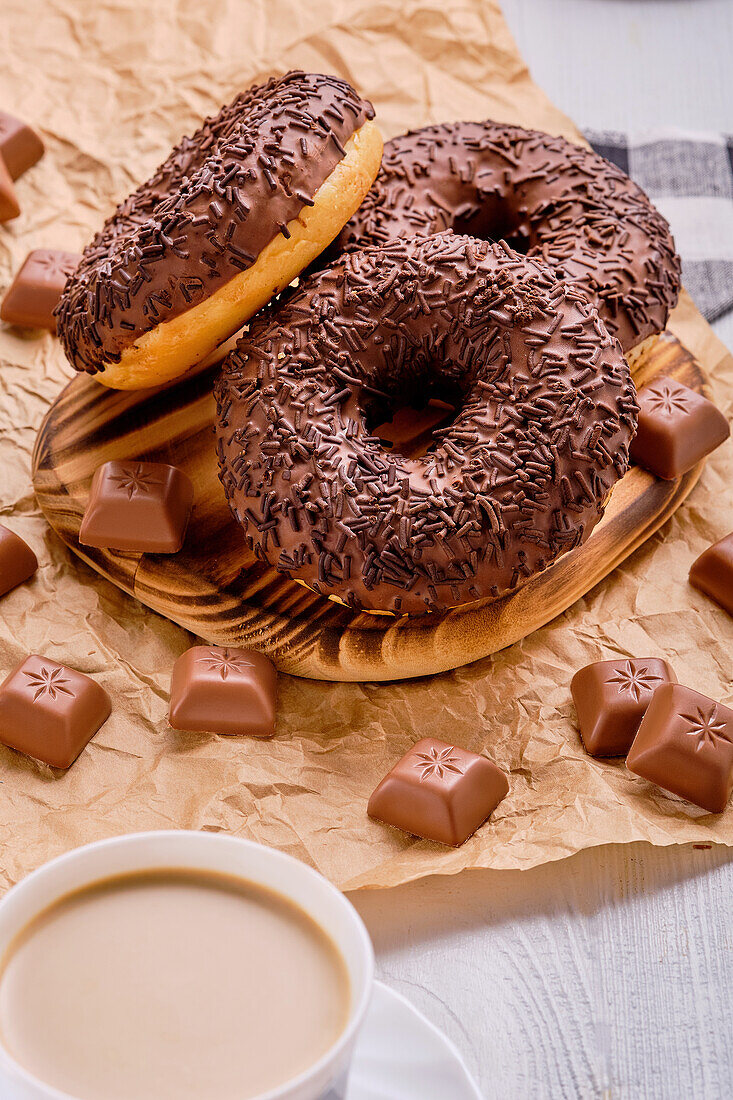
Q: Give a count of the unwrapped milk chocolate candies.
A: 12